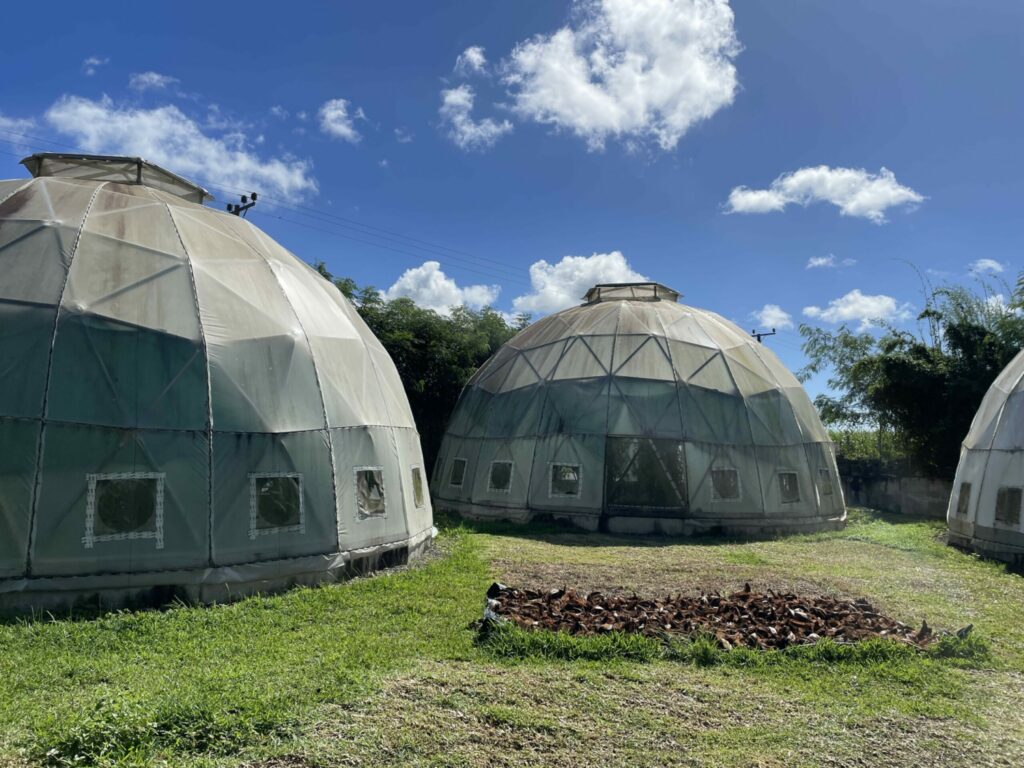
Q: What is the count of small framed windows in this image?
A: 12